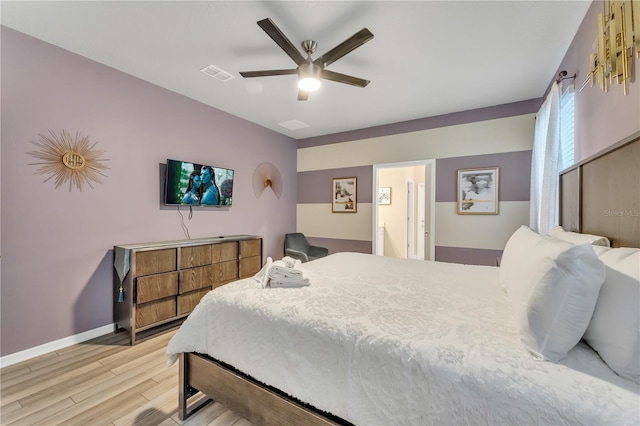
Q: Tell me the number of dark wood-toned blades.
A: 5